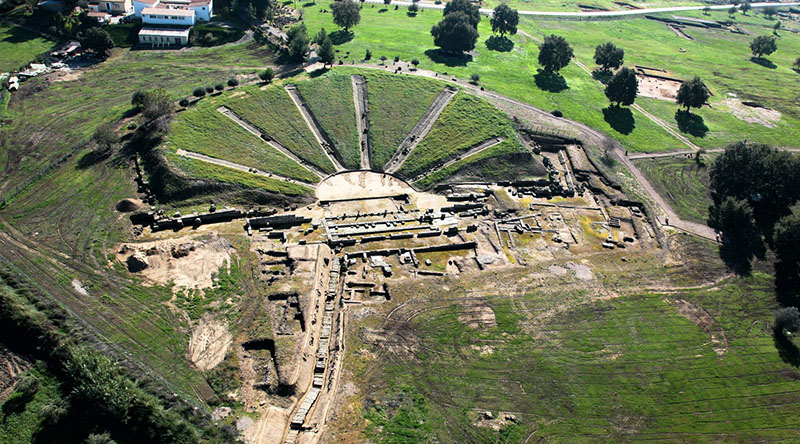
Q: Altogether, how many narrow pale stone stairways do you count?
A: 6